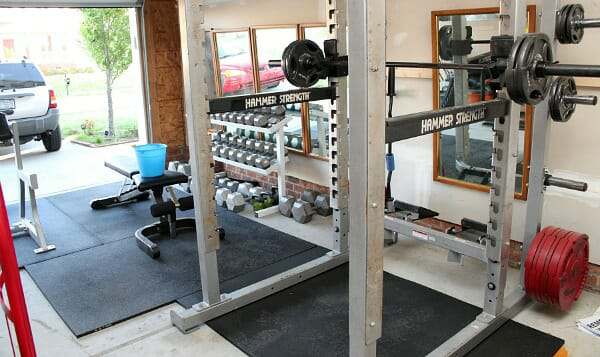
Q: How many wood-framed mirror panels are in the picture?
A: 4